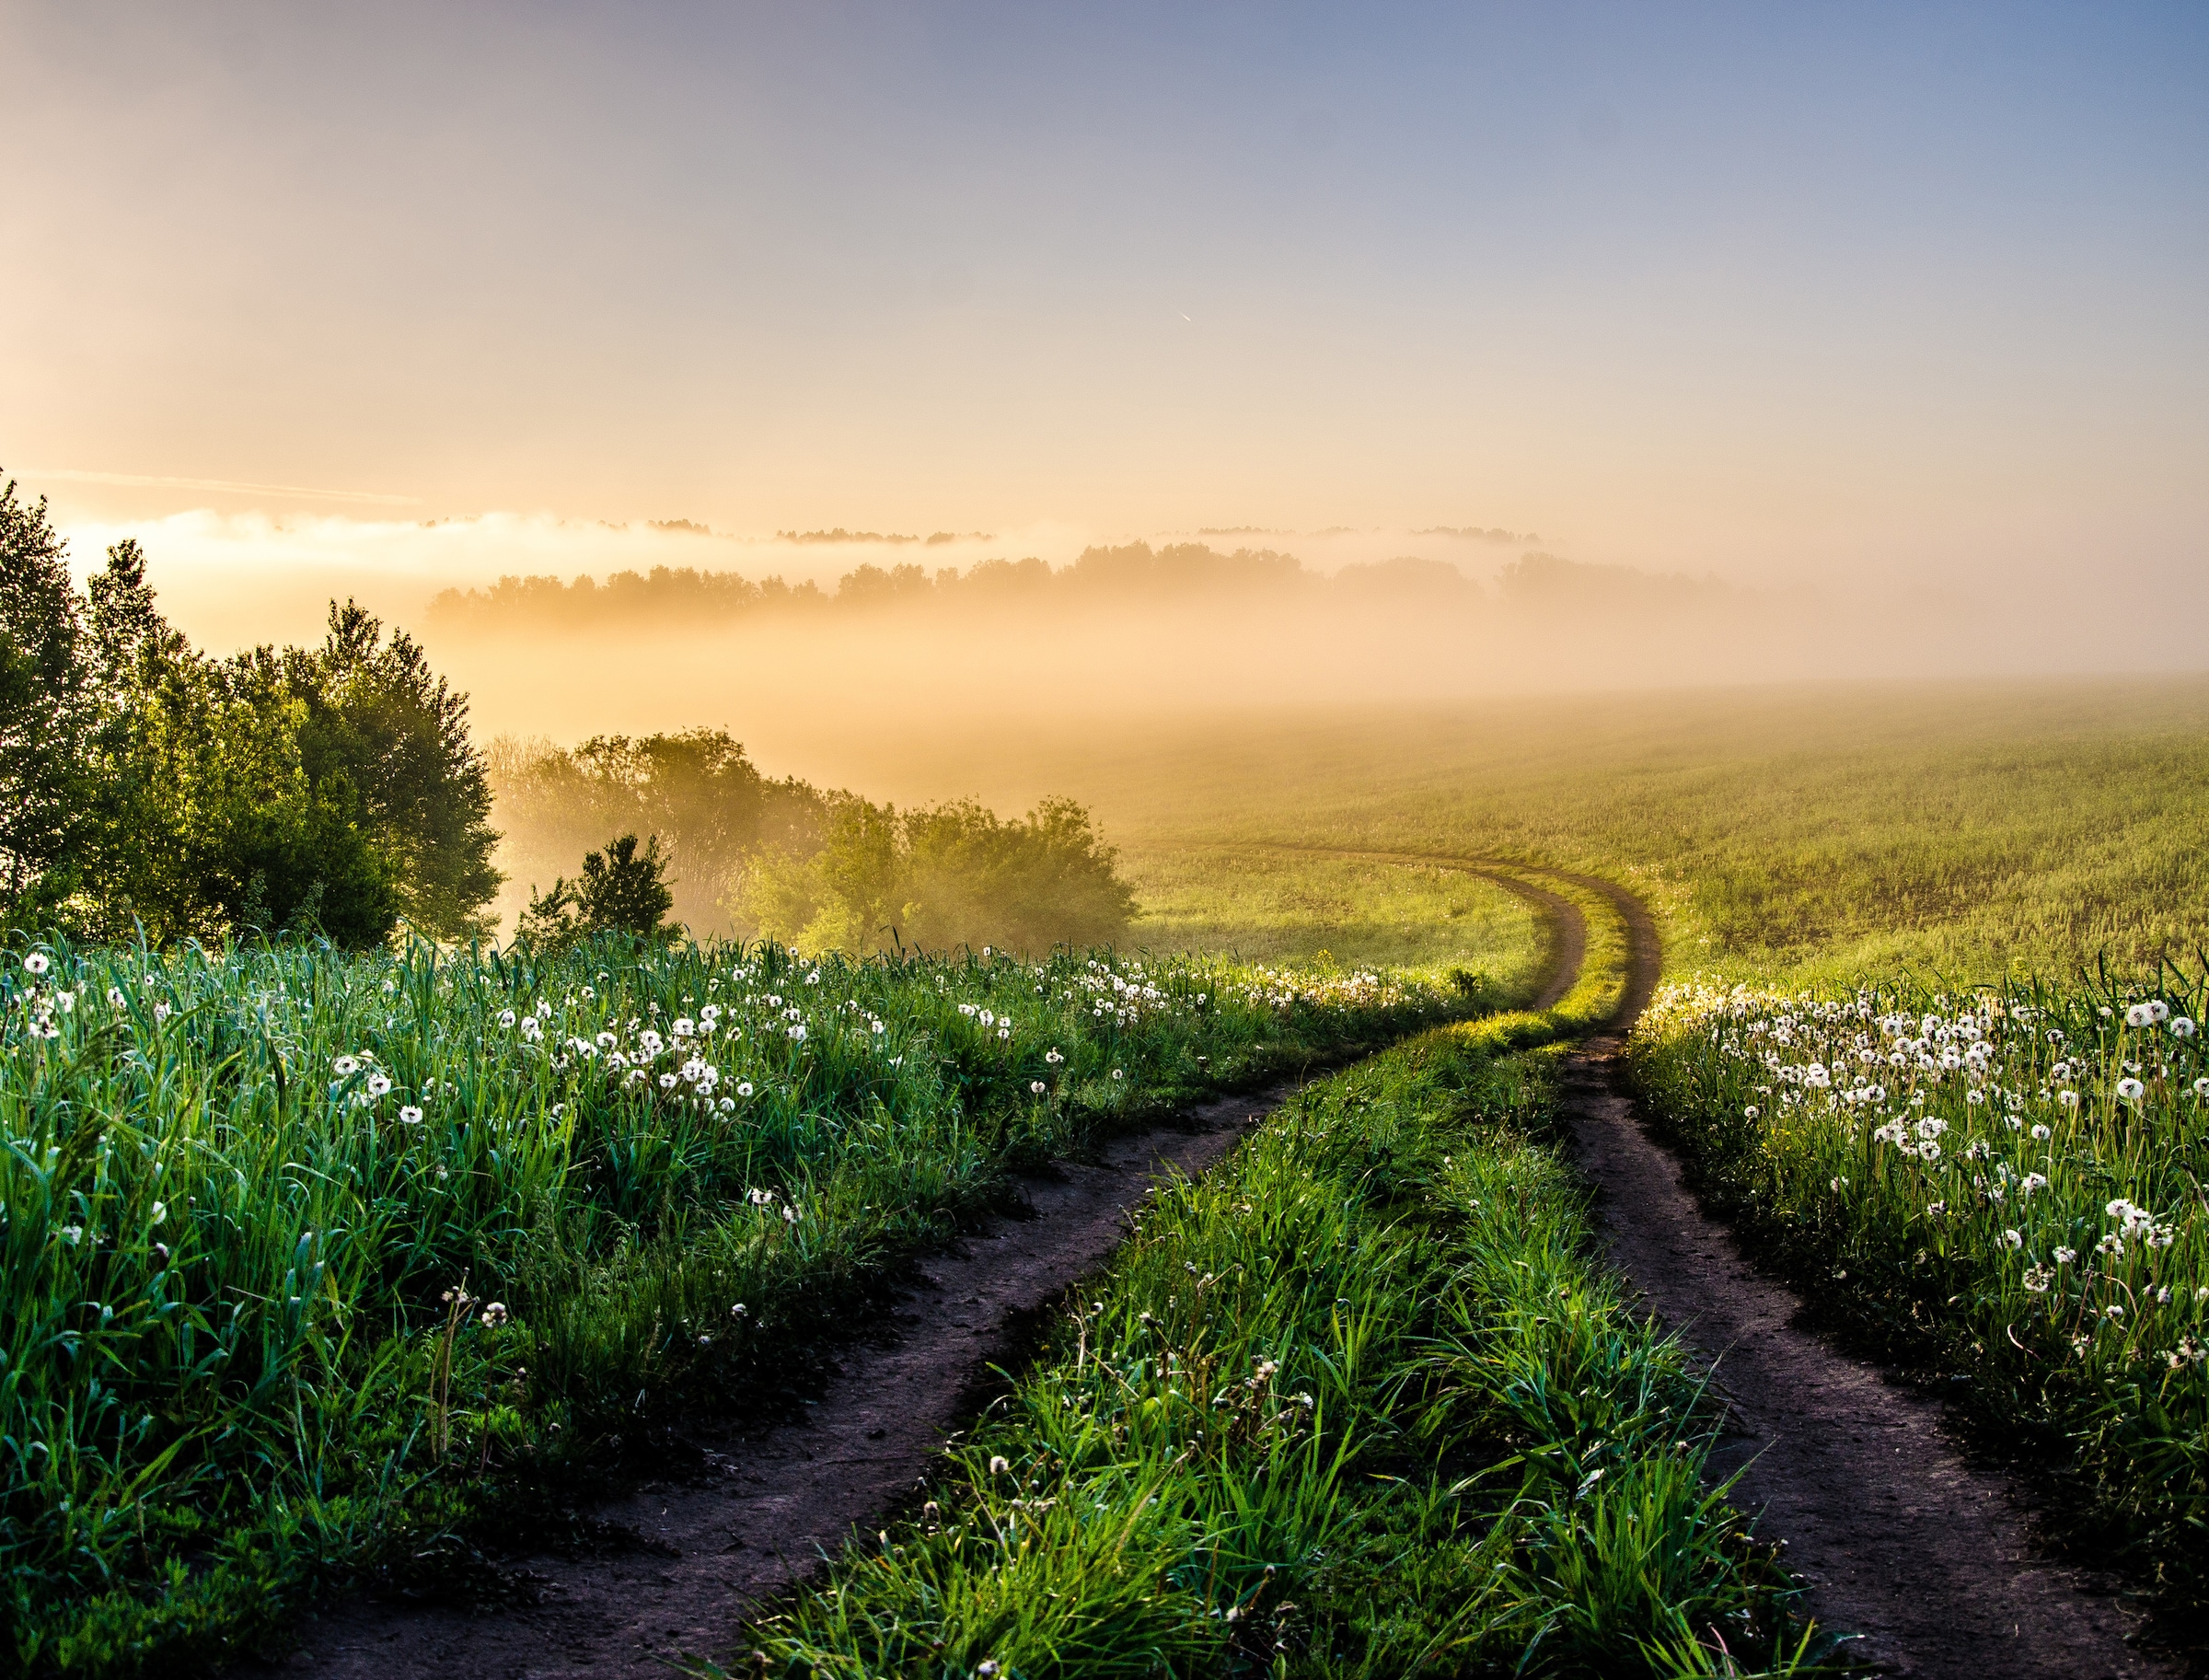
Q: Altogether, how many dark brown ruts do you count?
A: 2